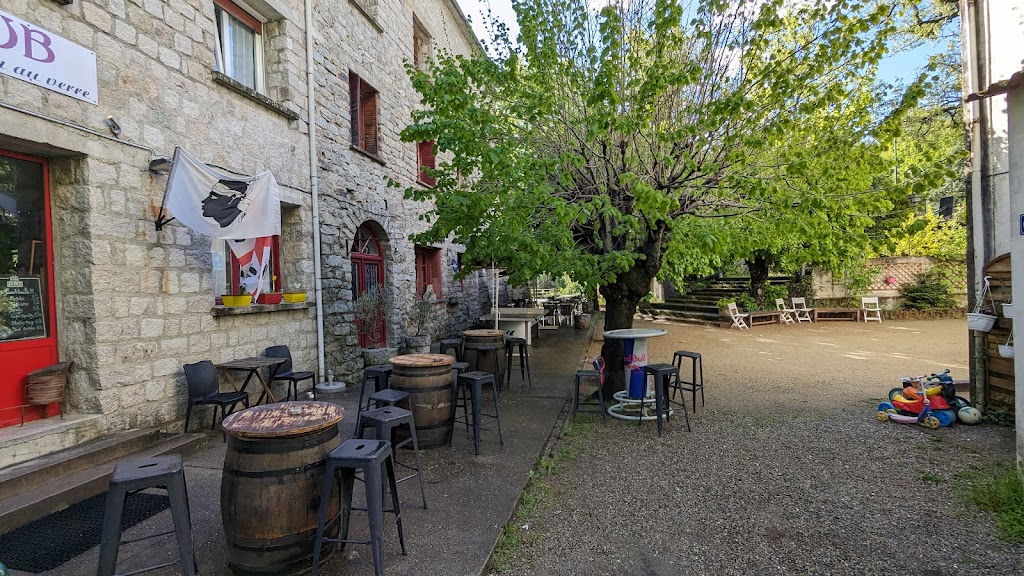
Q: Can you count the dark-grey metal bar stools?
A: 13